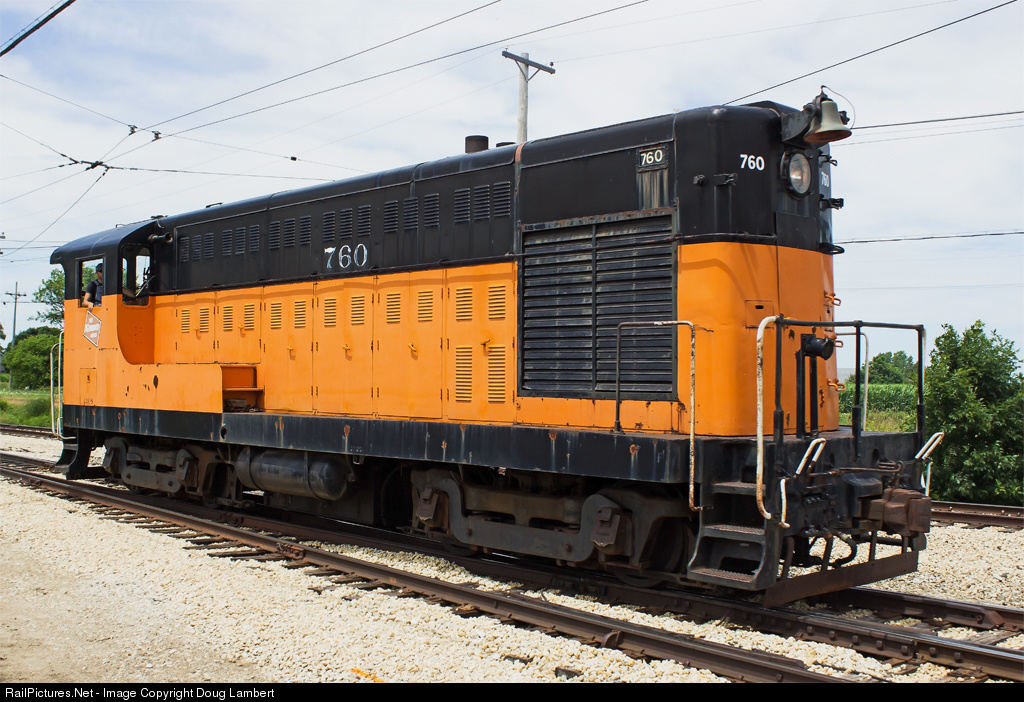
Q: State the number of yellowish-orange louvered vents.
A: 14